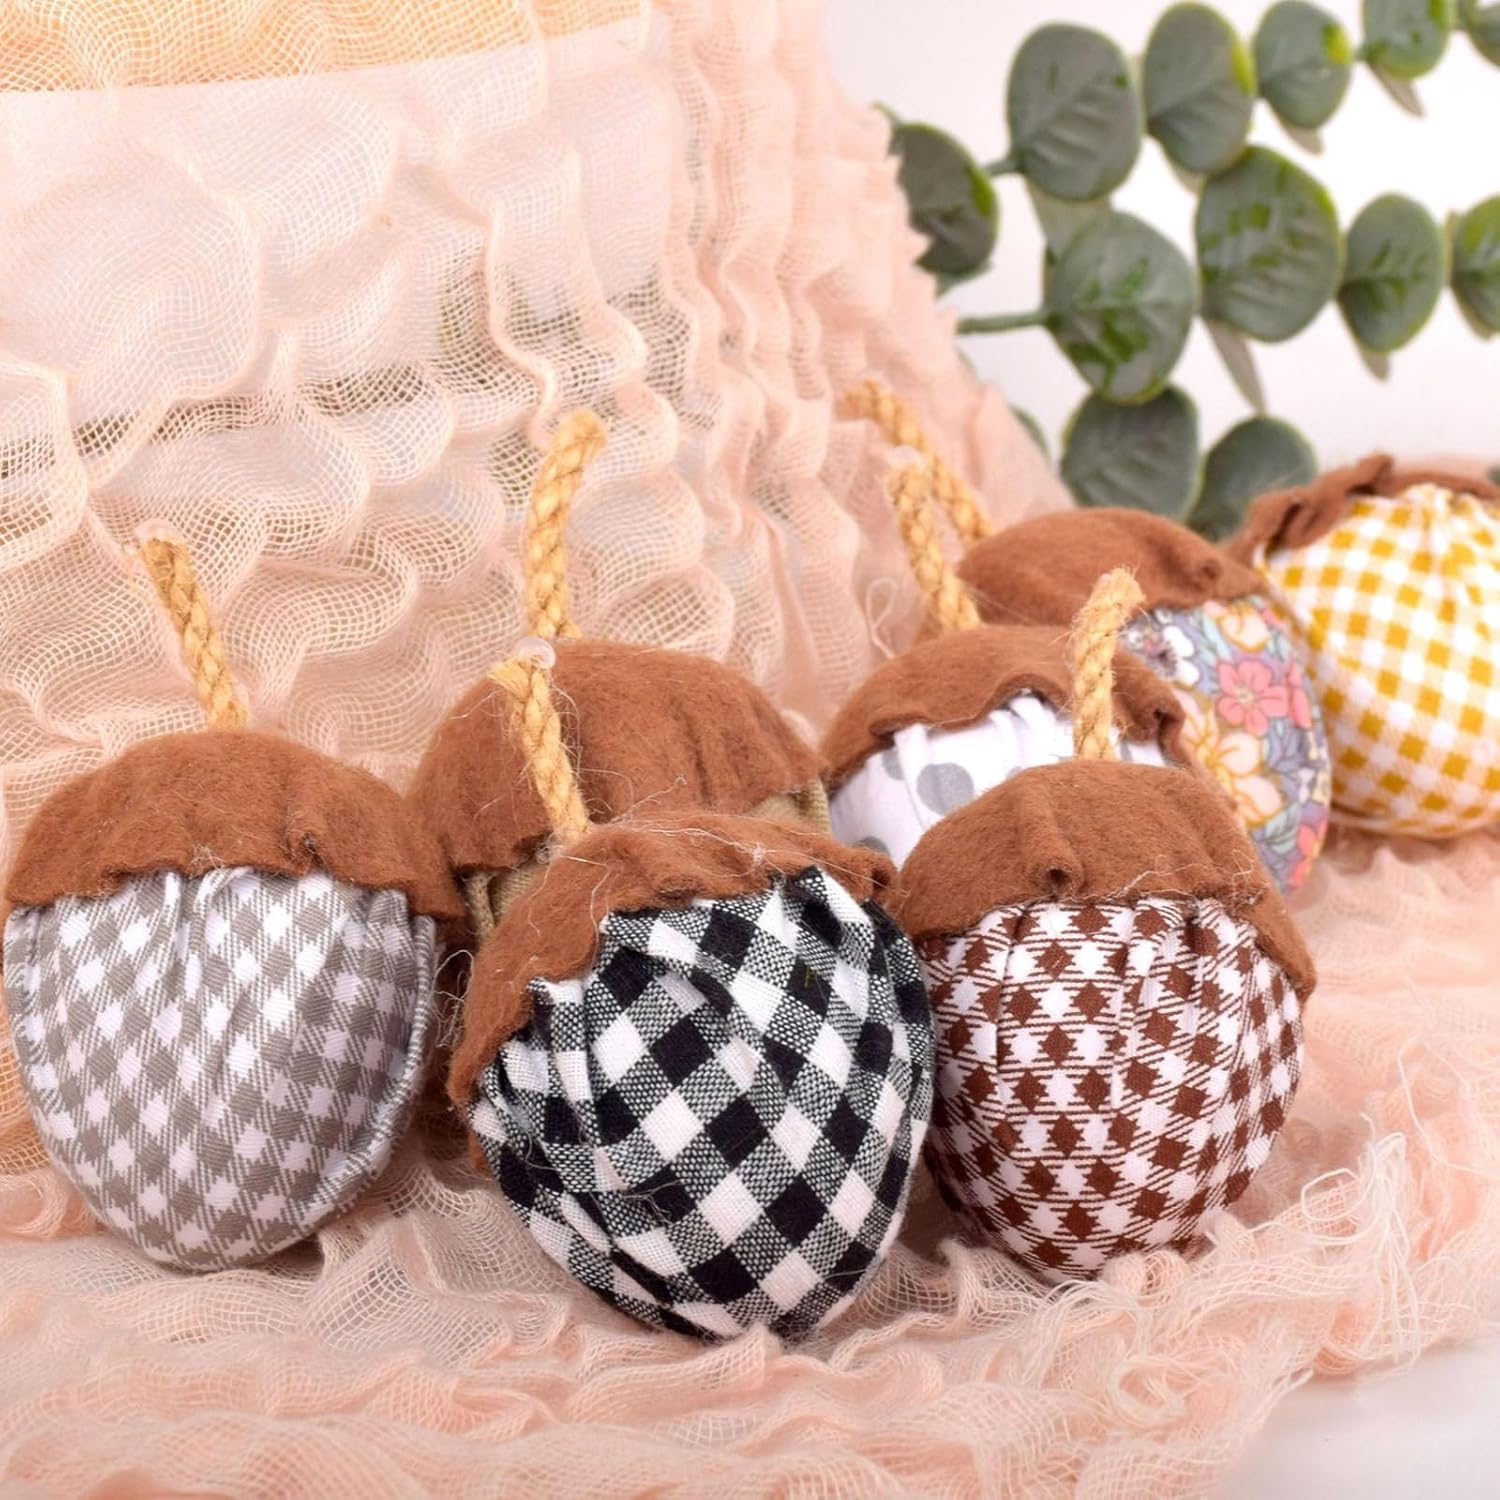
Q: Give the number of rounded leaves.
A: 12